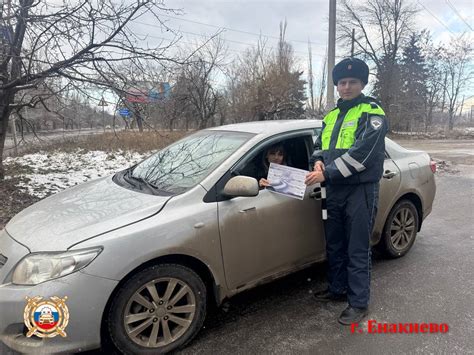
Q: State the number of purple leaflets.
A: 1